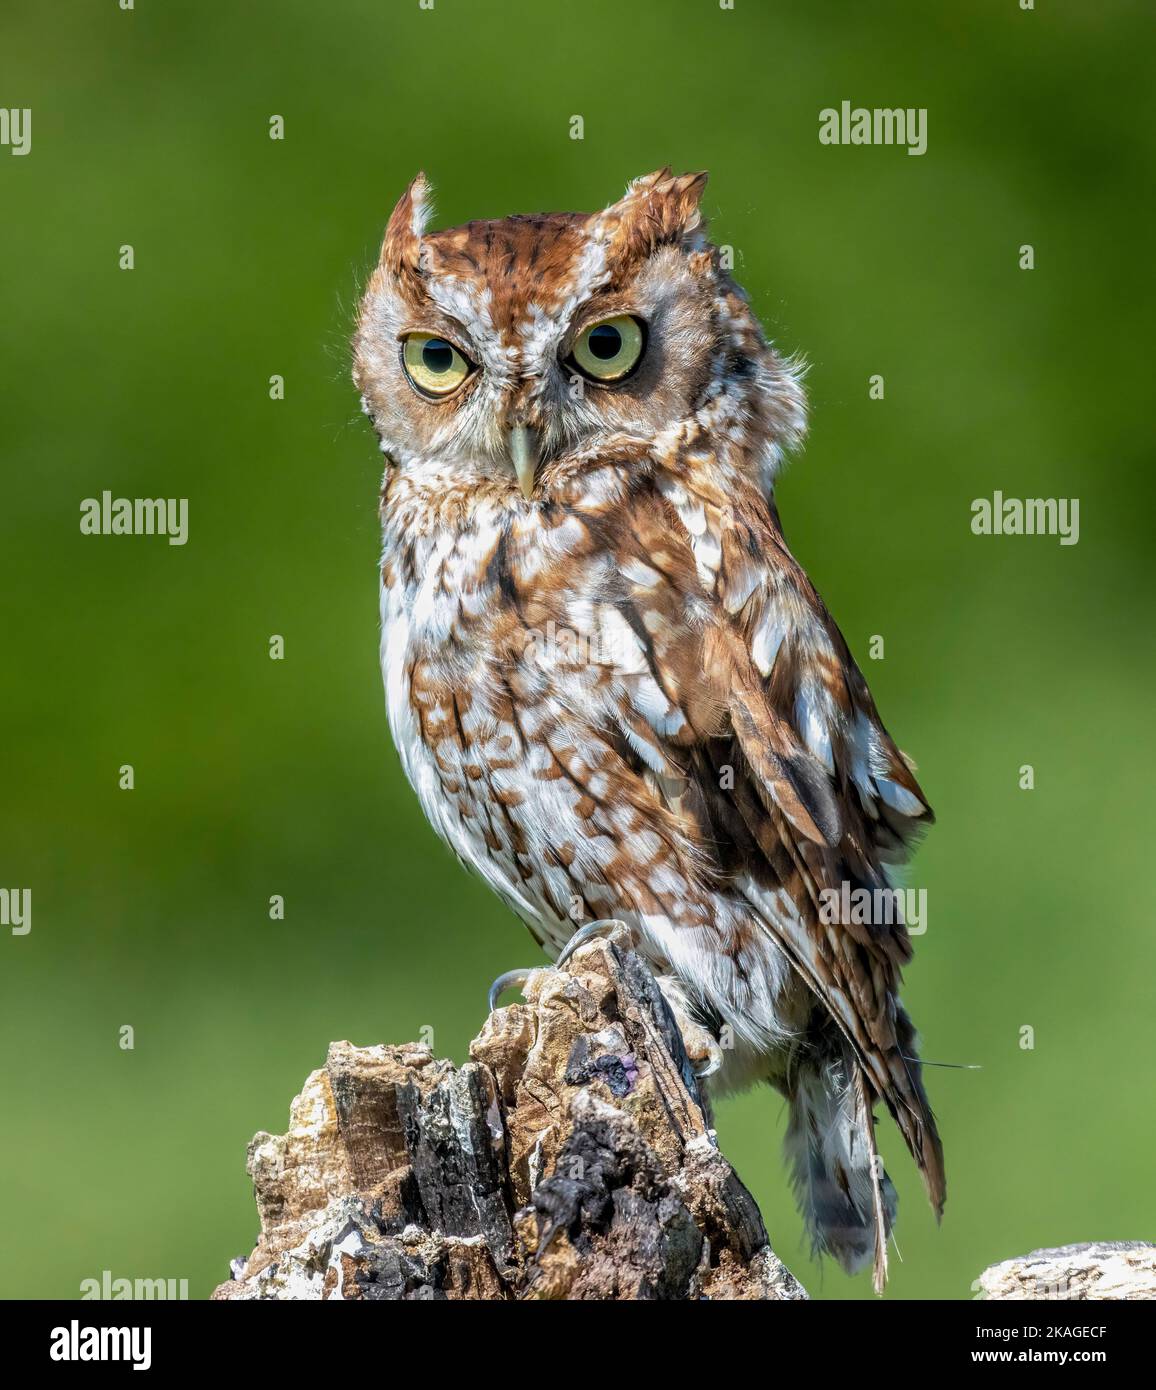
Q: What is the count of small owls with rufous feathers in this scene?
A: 1